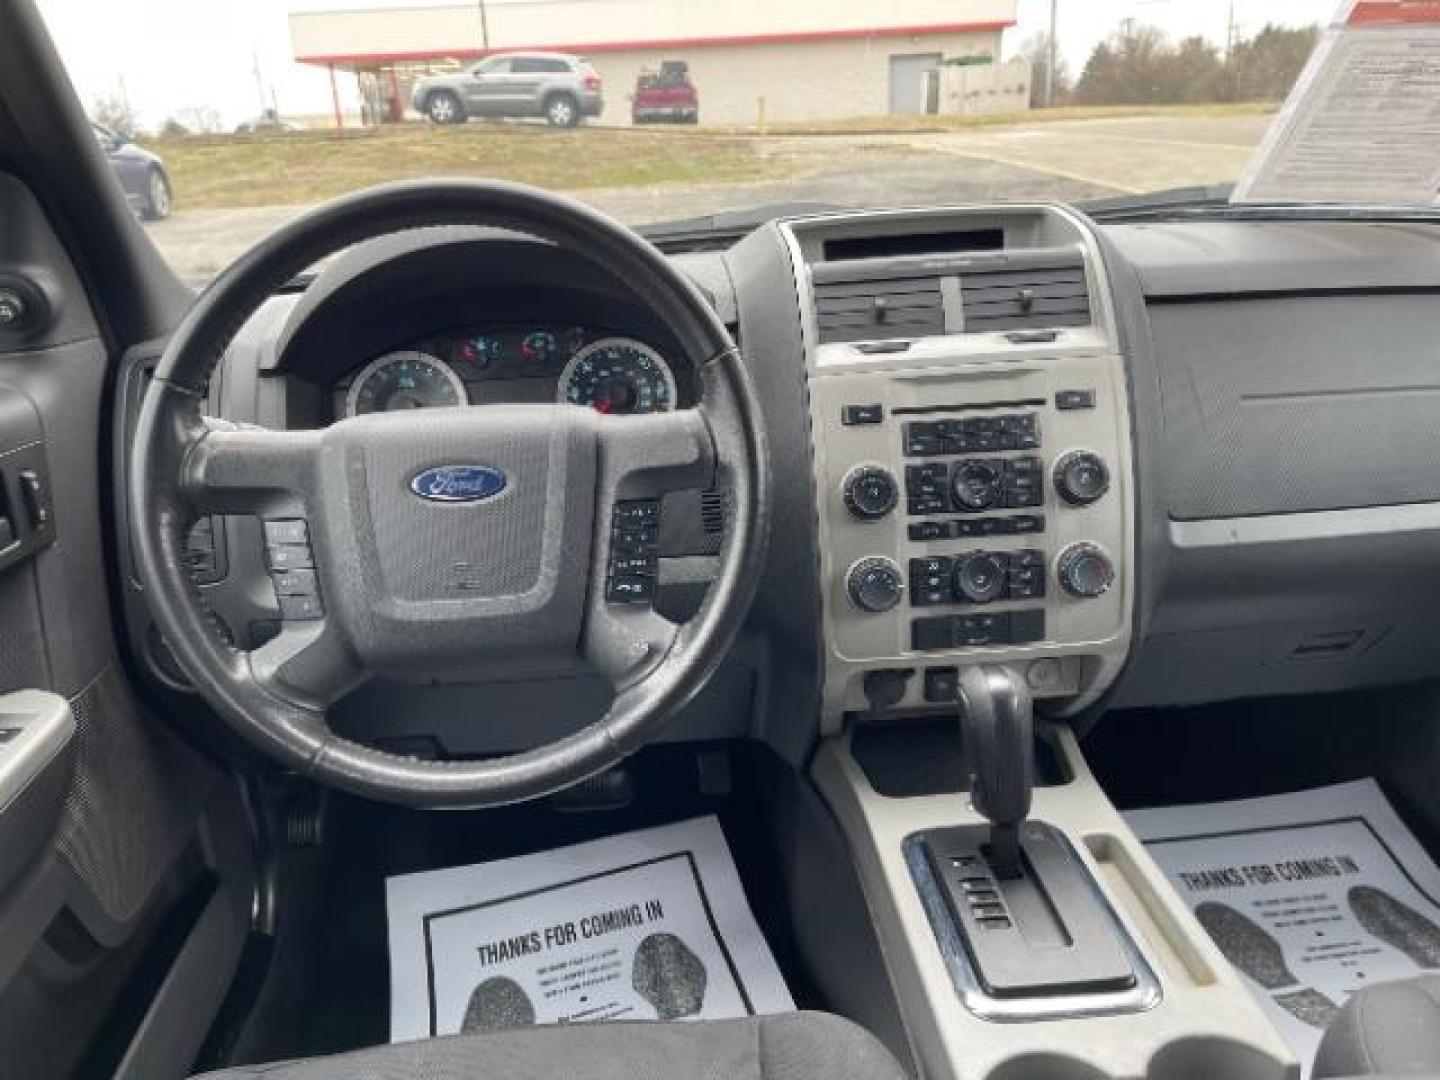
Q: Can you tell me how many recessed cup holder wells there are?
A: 2